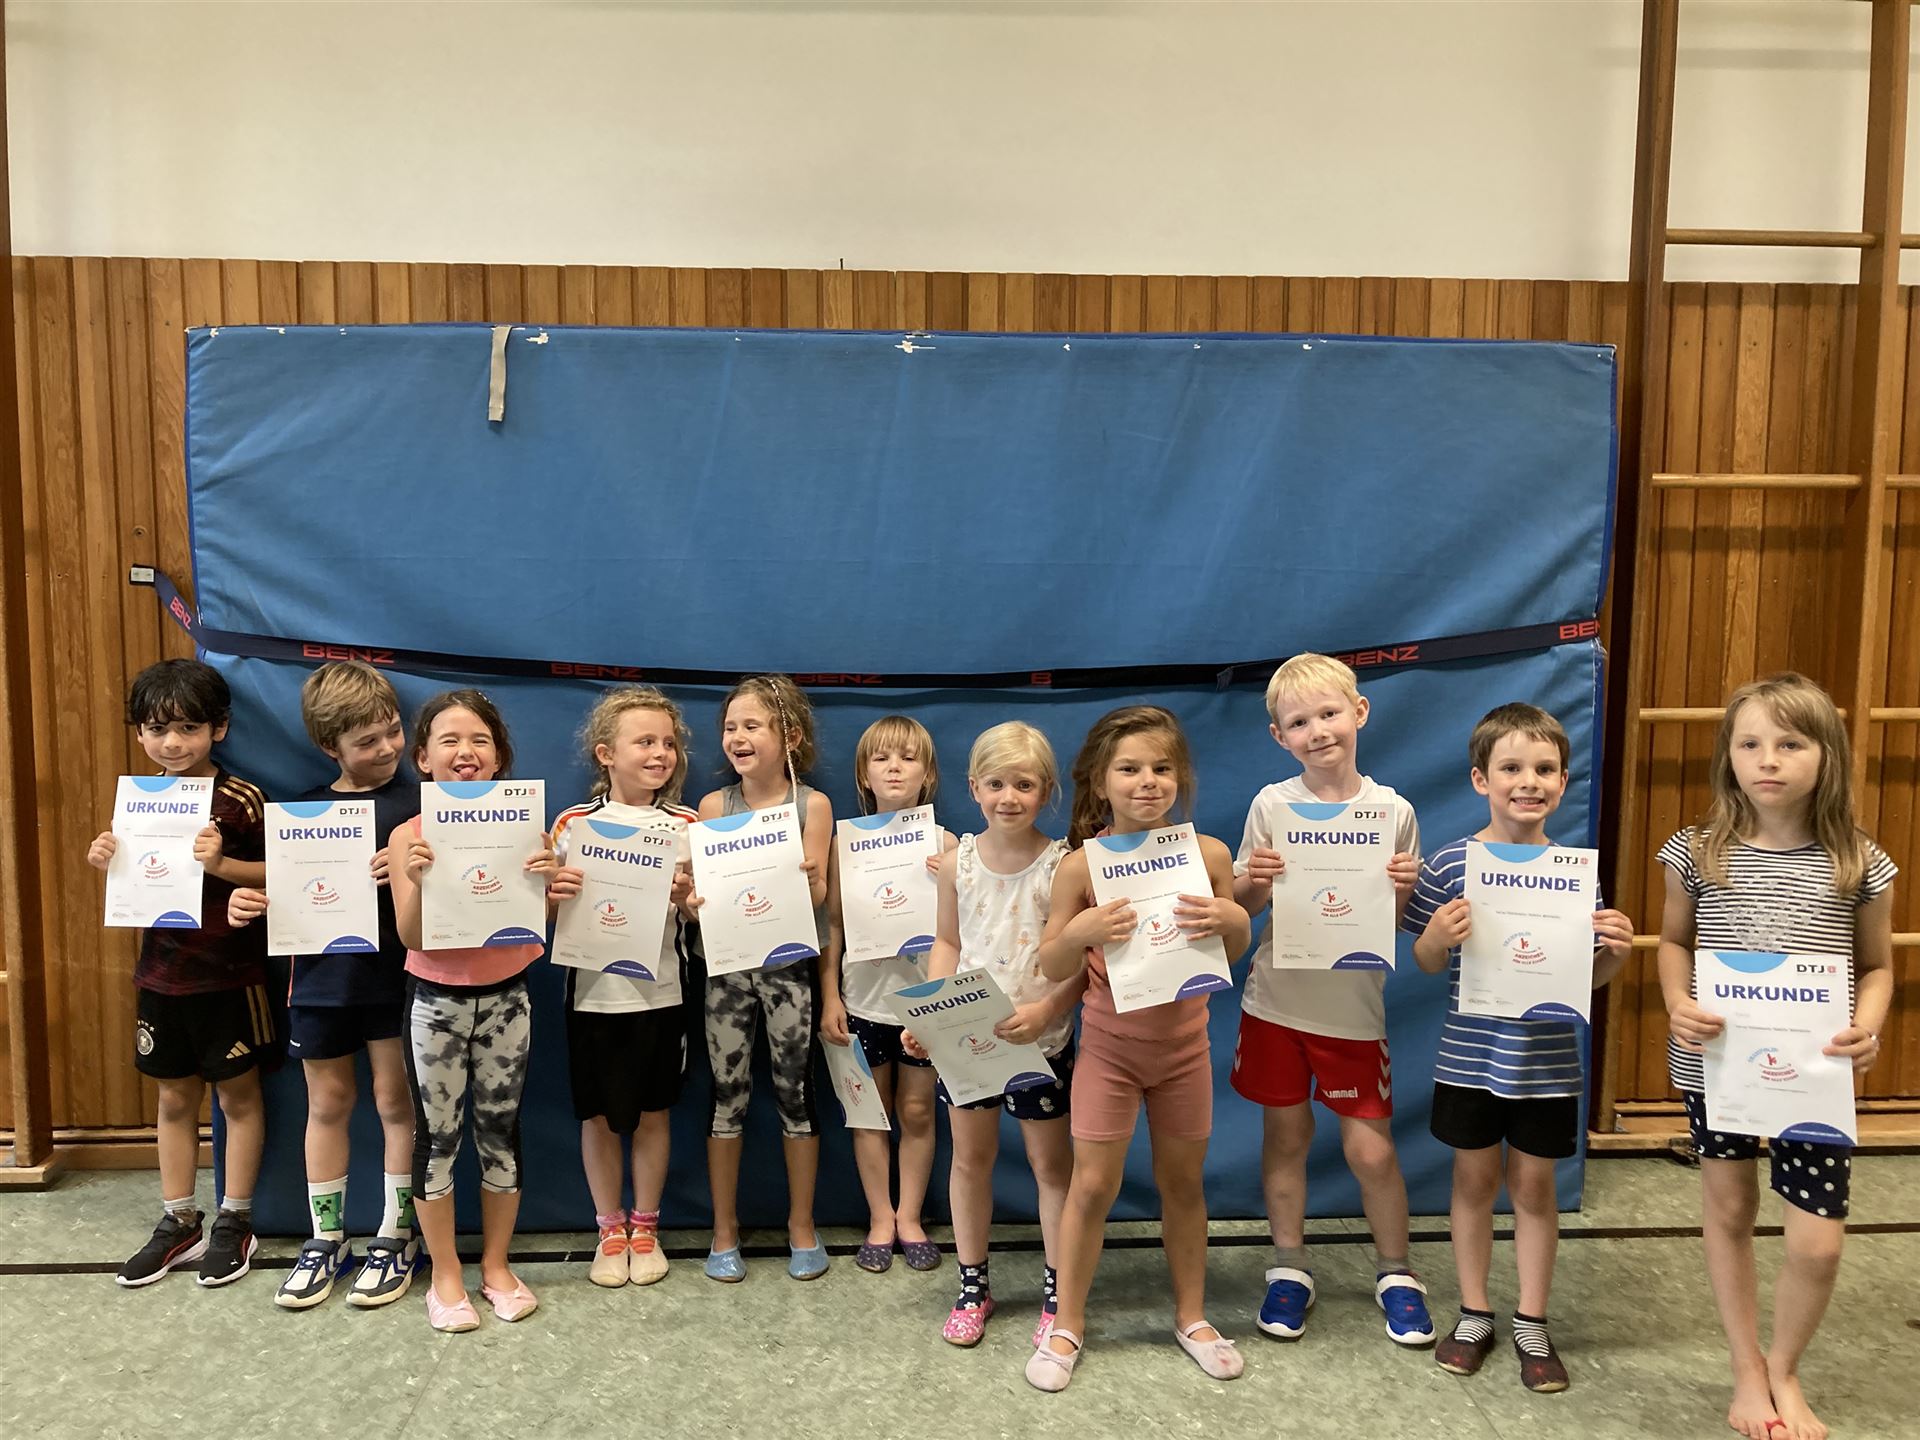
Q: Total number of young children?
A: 11